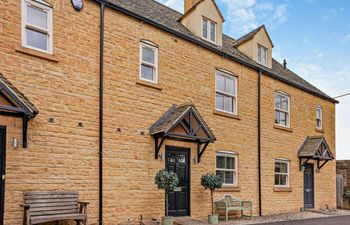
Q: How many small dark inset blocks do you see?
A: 4